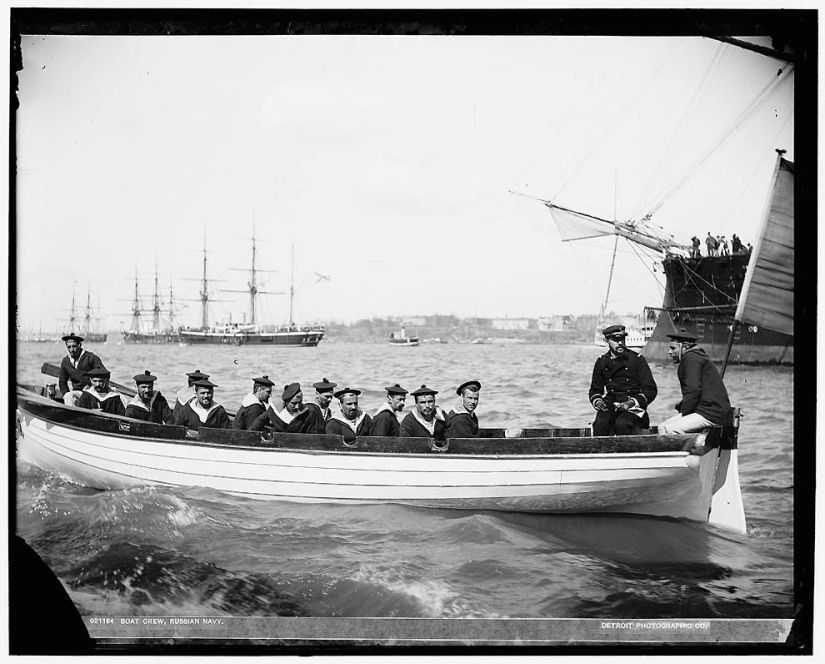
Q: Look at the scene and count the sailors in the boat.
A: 14